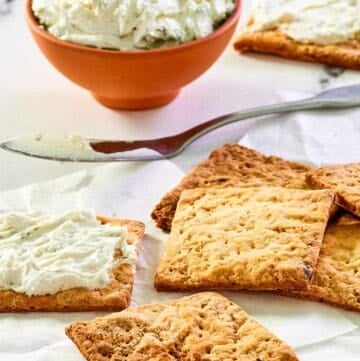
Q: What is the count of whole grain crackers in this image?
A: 7